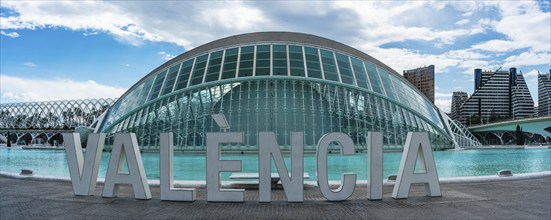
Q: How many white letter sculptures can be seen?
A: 8